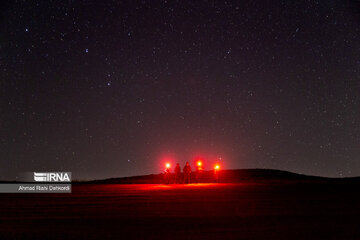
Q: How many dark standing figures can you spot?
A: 2